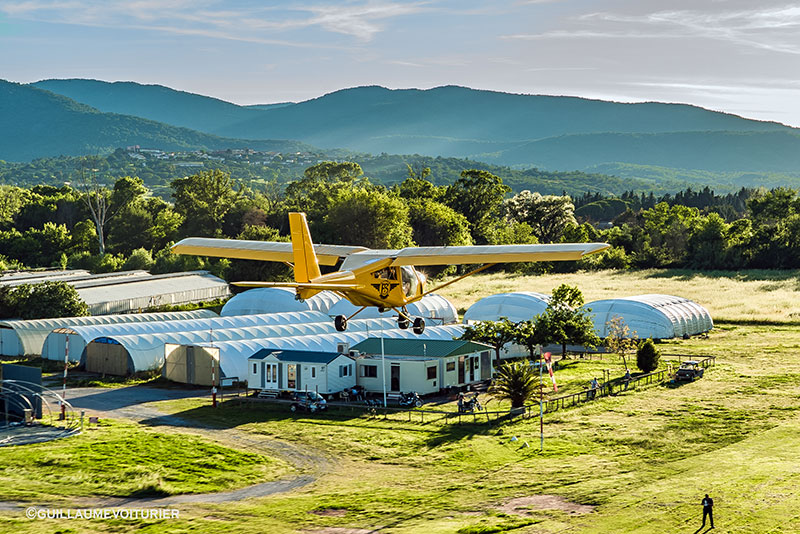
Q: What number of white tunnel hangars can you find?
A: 8